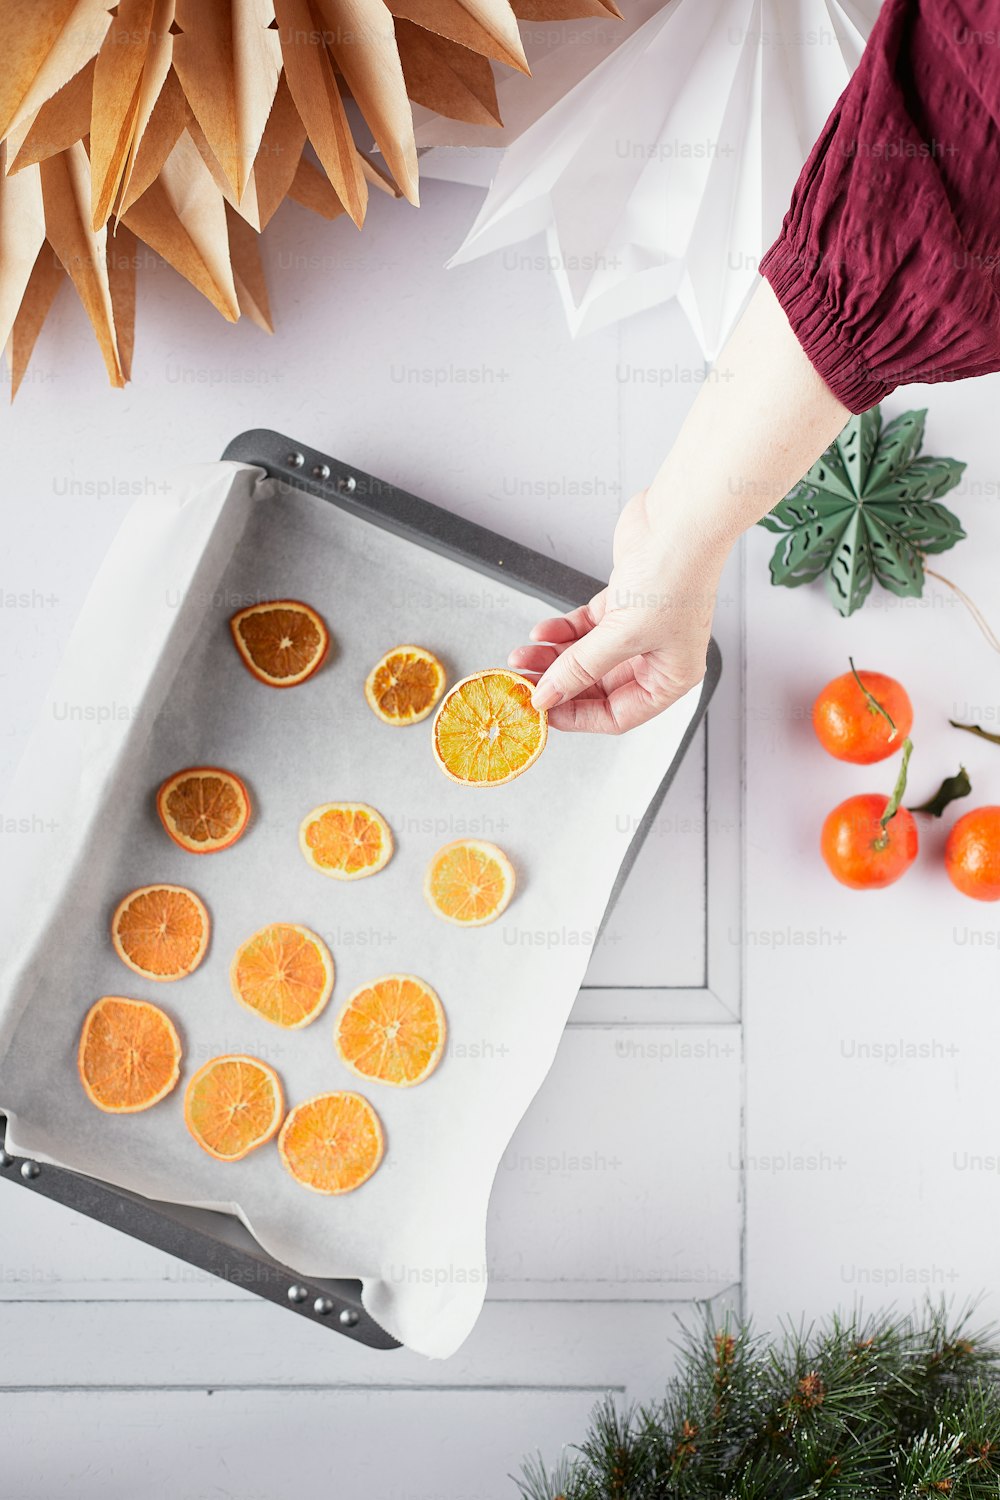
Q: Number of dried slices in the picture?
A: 12